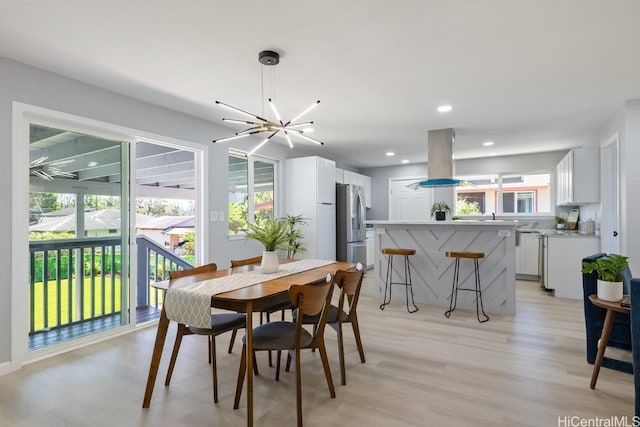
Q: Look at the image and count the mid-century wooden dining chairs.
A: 4